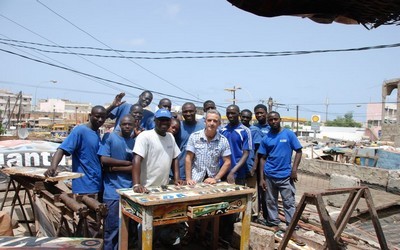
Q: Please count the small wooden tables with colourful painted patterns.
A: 1